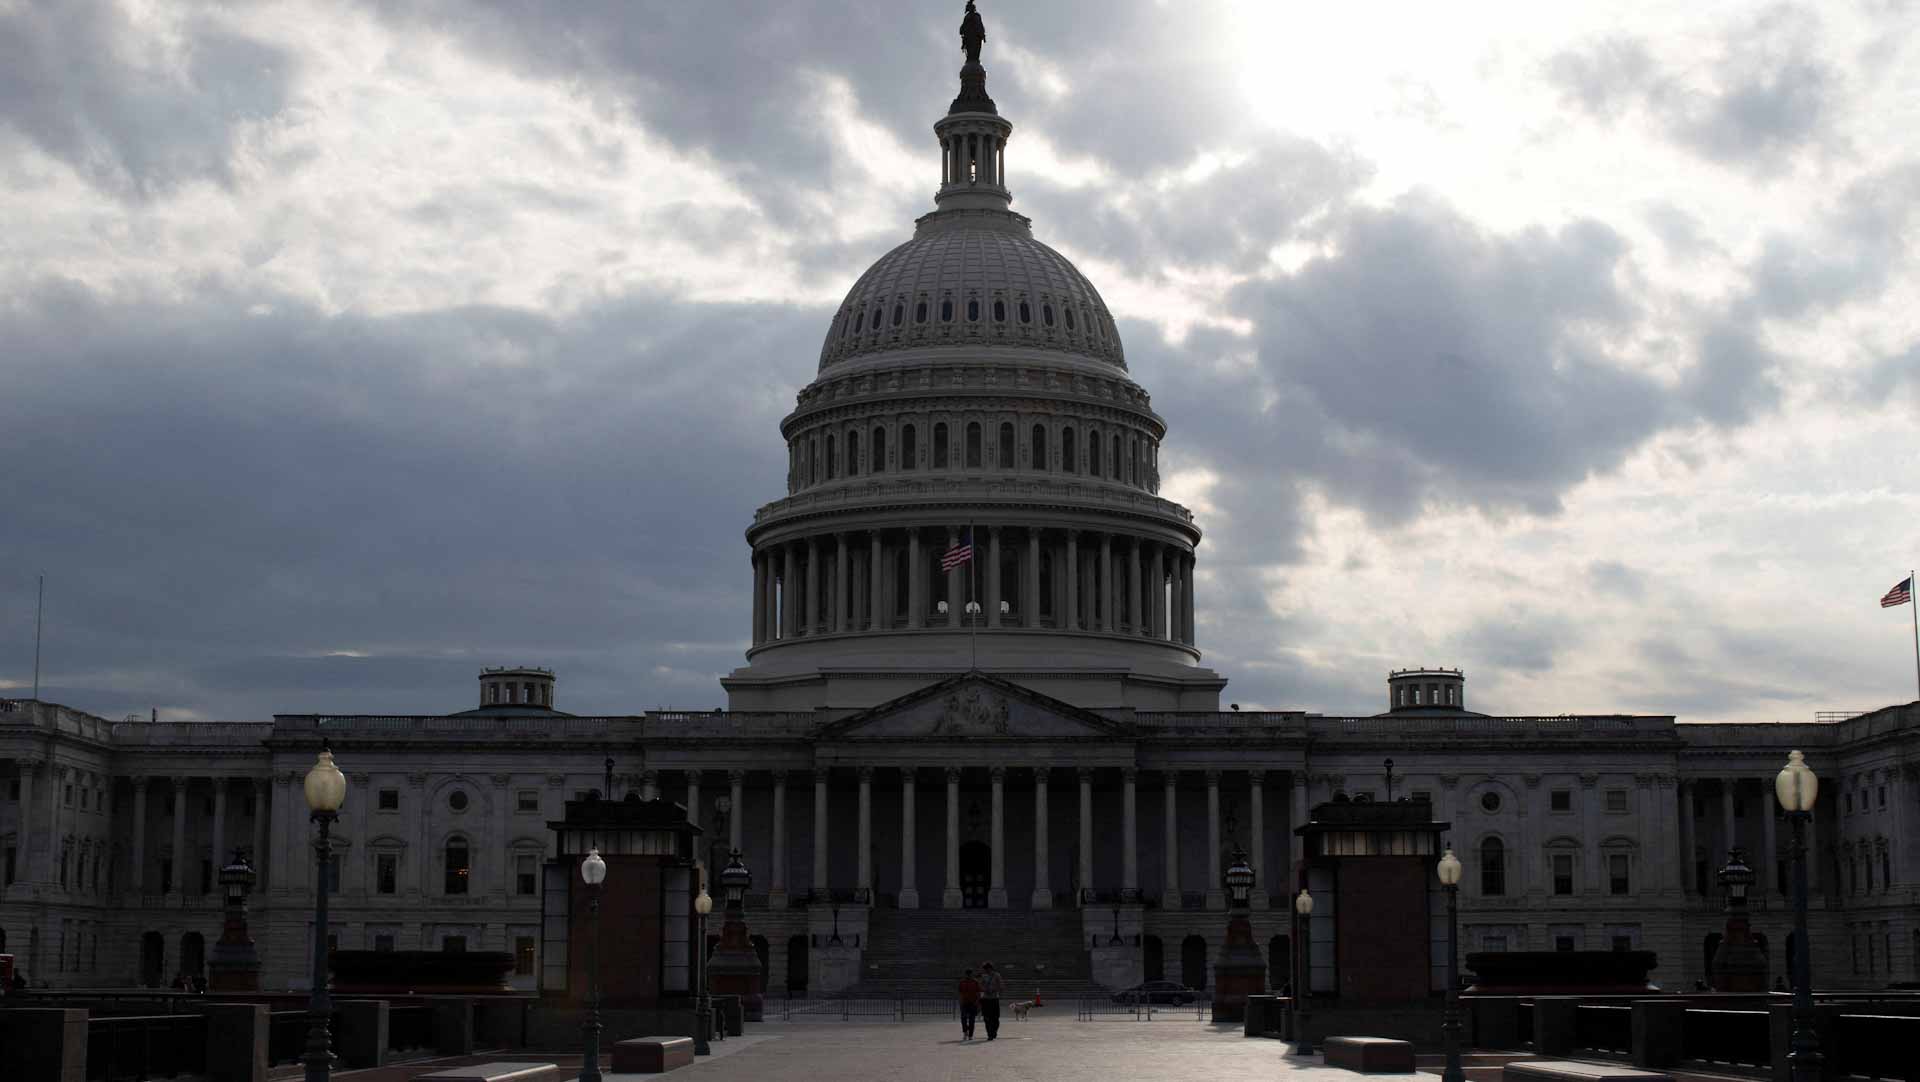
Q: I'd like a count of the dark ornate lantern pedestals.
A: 4